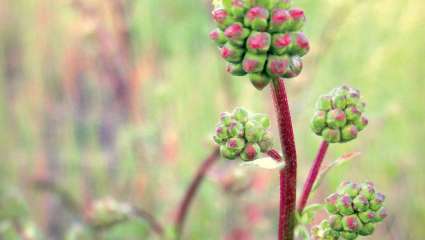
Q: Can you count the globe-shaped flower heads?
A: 4